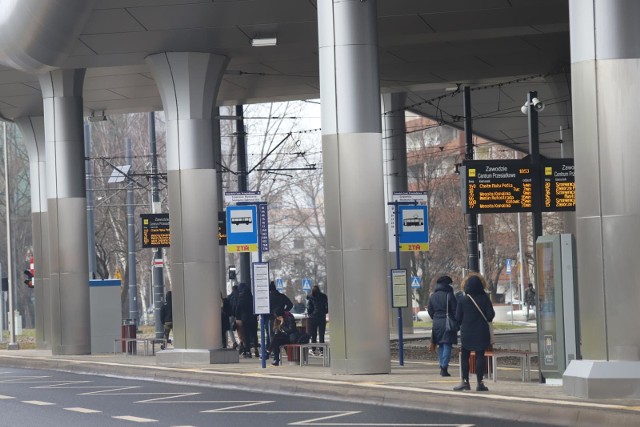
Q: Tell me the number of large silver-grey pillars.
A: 6